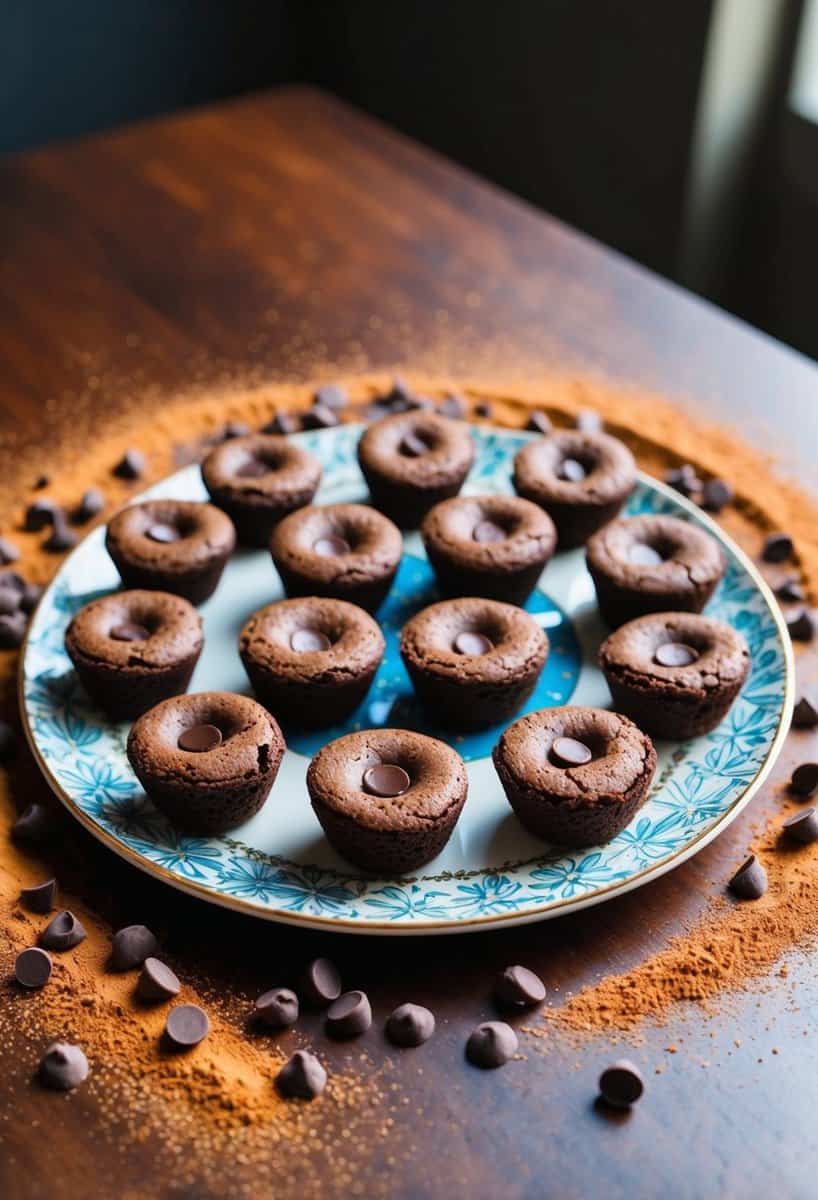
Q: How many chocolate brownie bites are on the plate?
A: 14